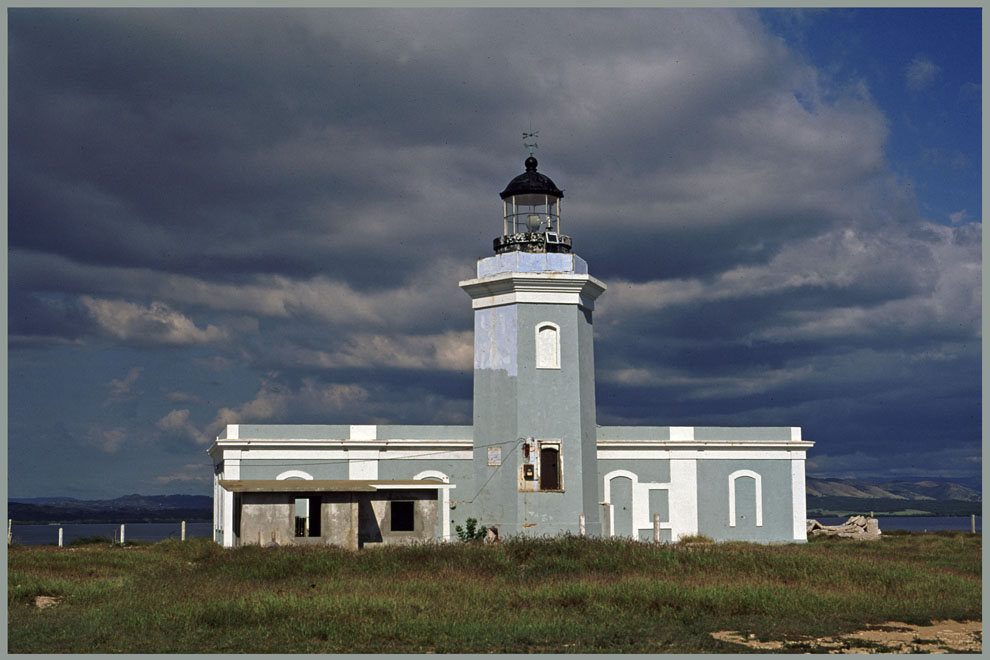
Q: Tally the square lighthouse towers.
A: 0